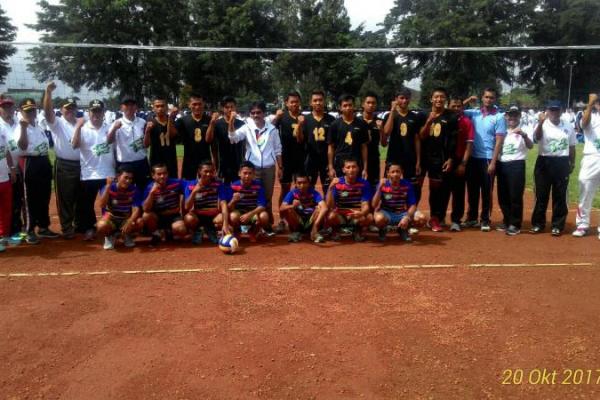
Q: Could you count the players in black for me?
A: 9